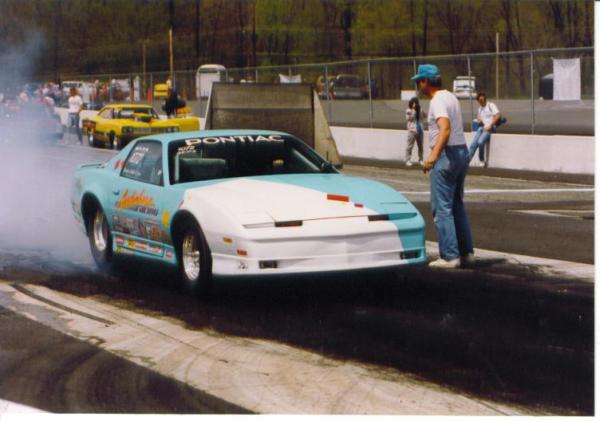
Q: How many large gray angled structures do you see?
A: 1